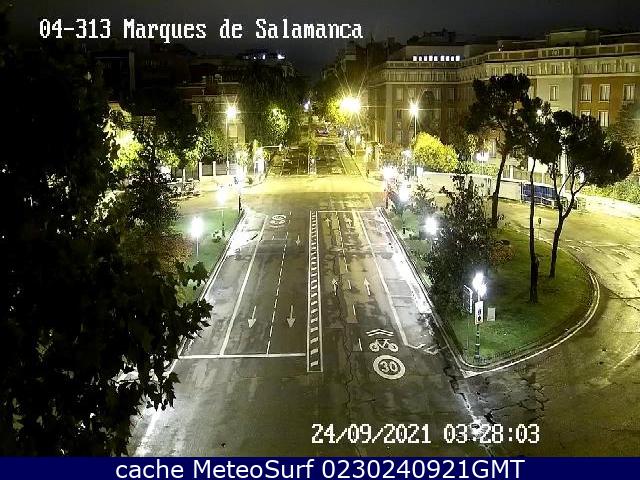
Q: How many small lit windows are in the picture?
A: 9